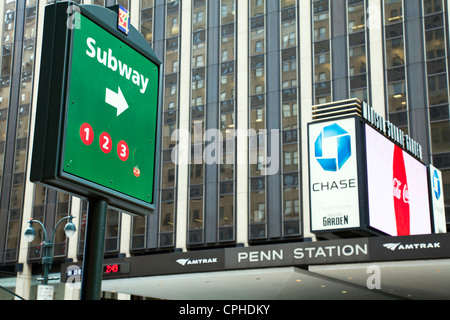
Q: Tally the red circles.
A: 3